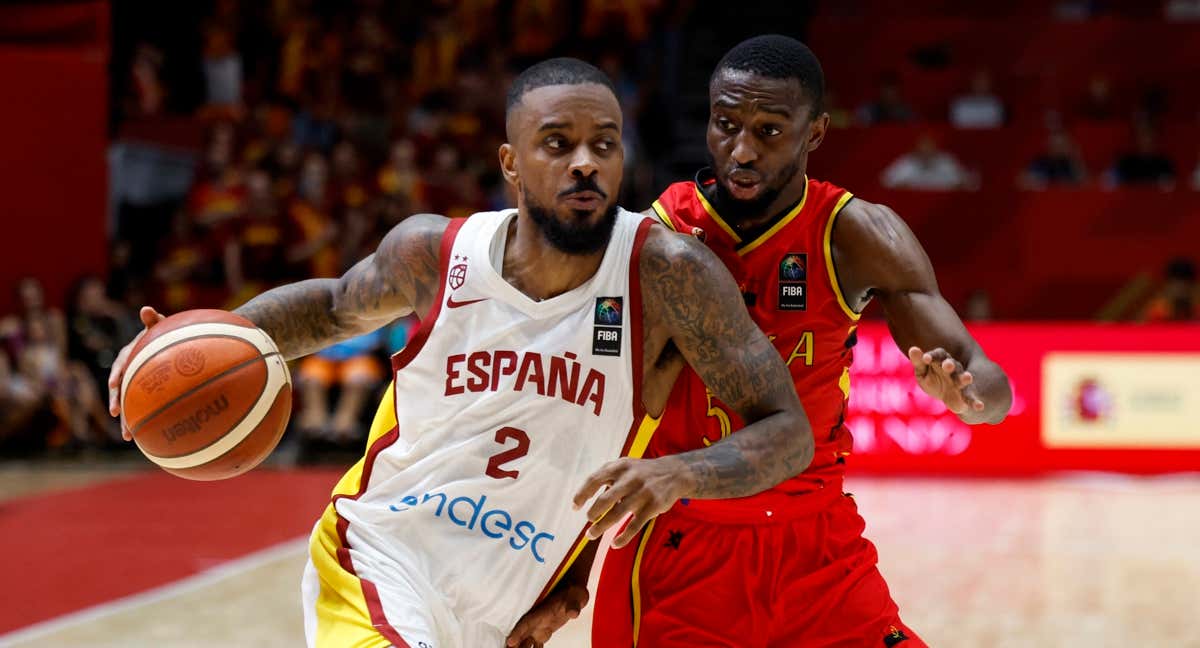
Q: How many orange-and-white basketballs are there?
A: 1